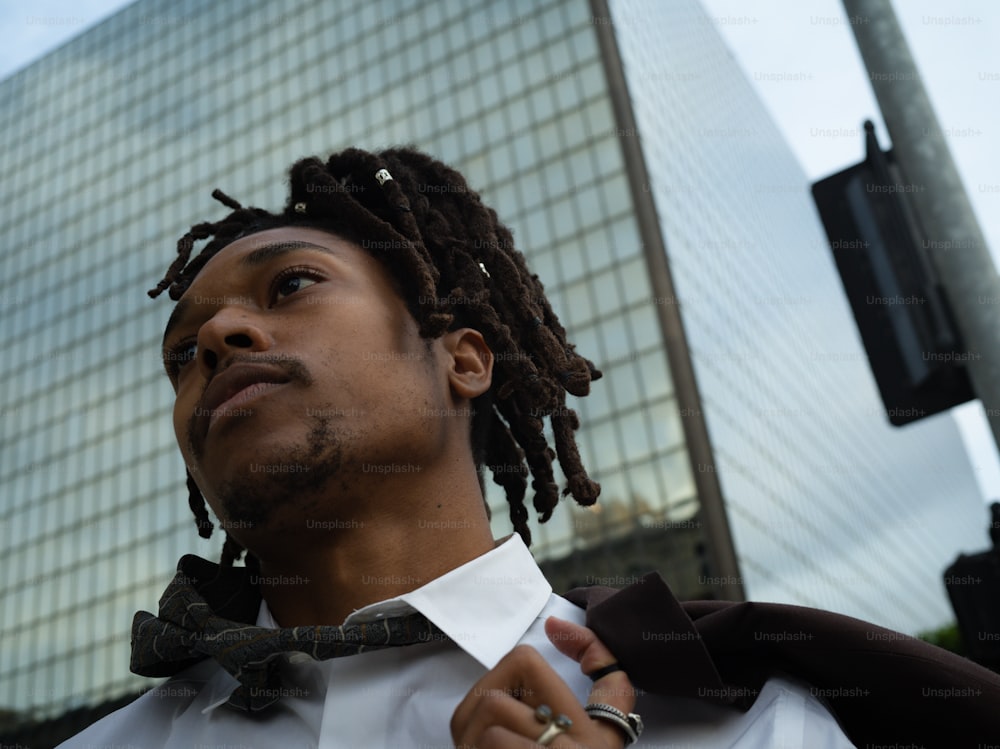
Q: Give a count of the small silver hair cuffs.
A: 3